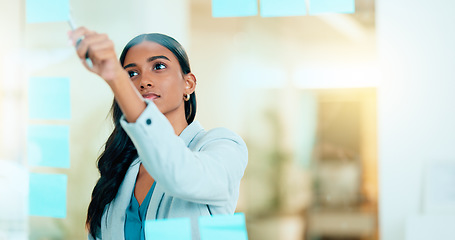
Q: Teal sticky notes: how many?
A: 9